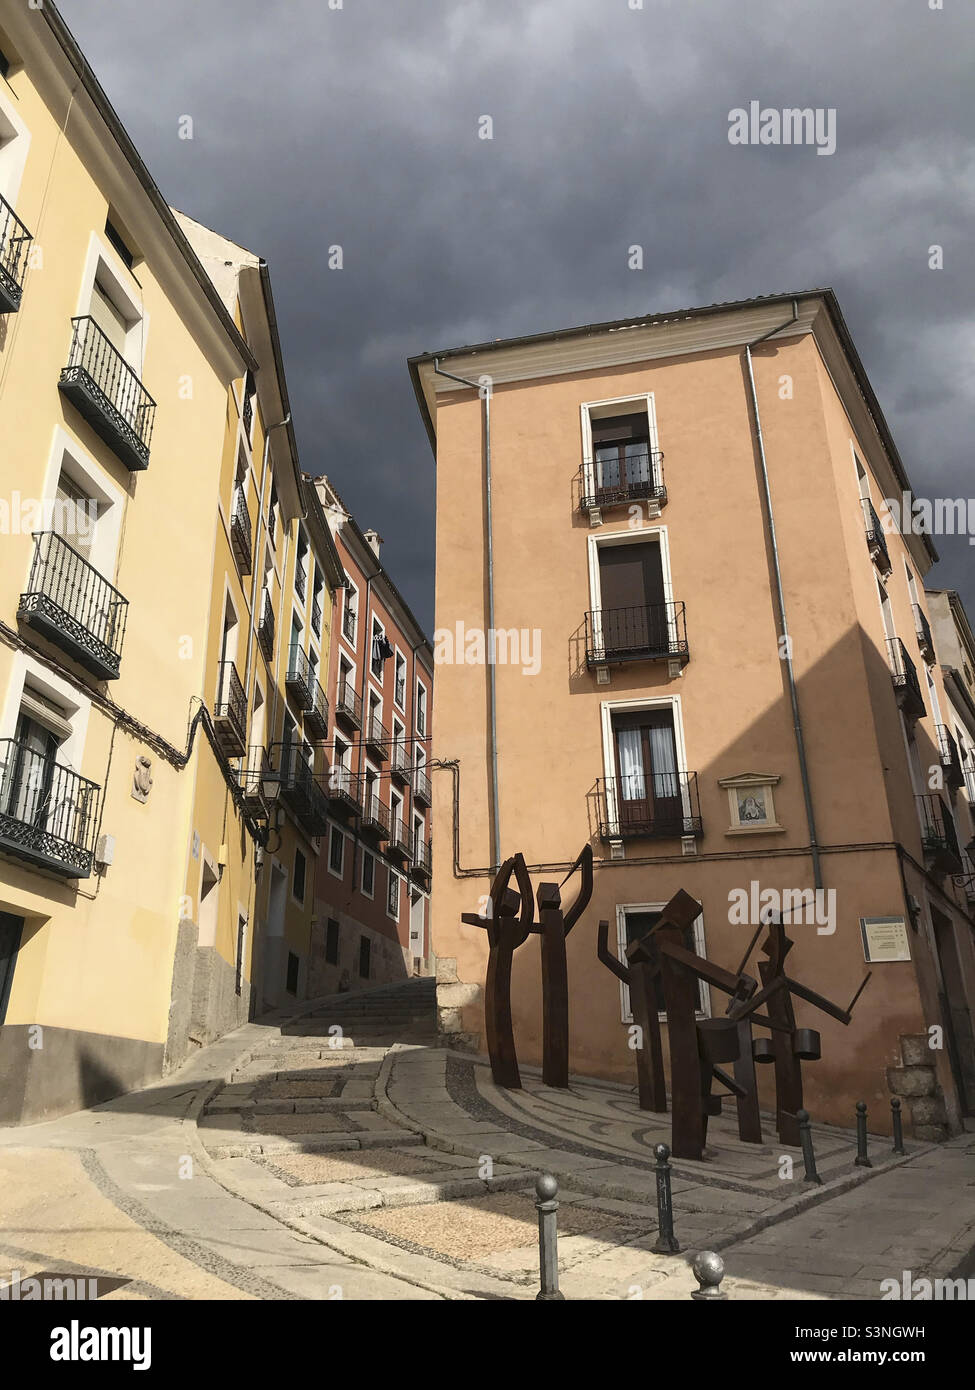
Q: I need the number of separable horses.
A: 0